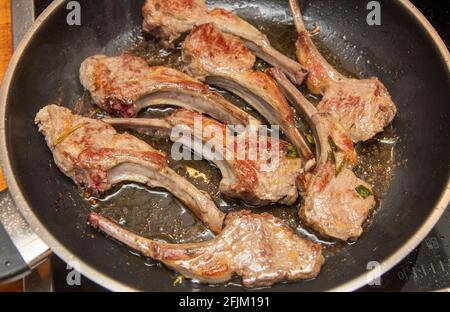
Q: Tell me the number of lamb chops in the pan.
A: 8